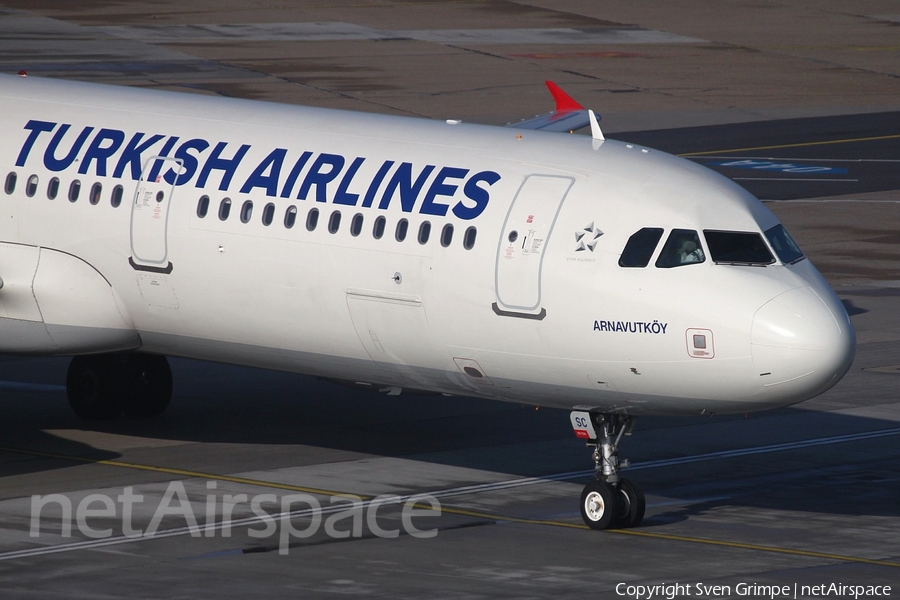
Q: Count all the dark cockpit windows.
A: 4